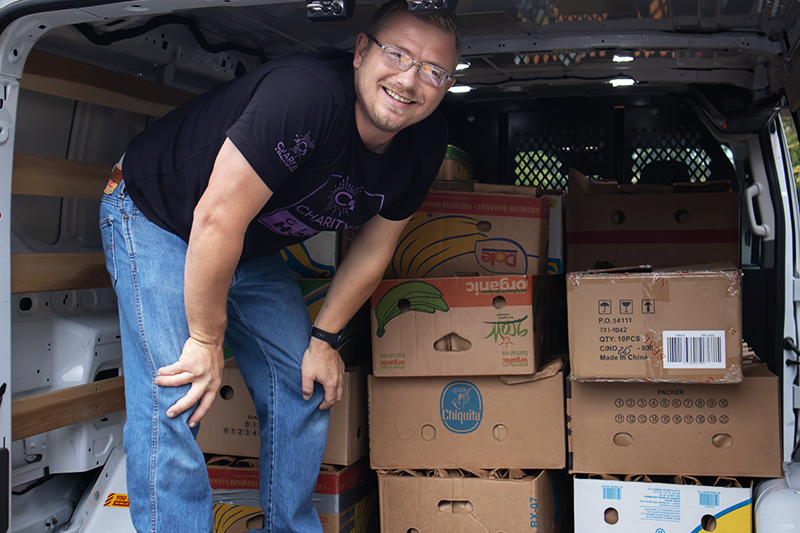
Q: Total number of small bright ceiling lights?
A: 4